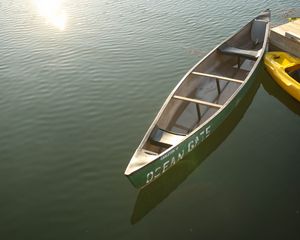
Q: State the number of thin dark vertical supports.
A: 3